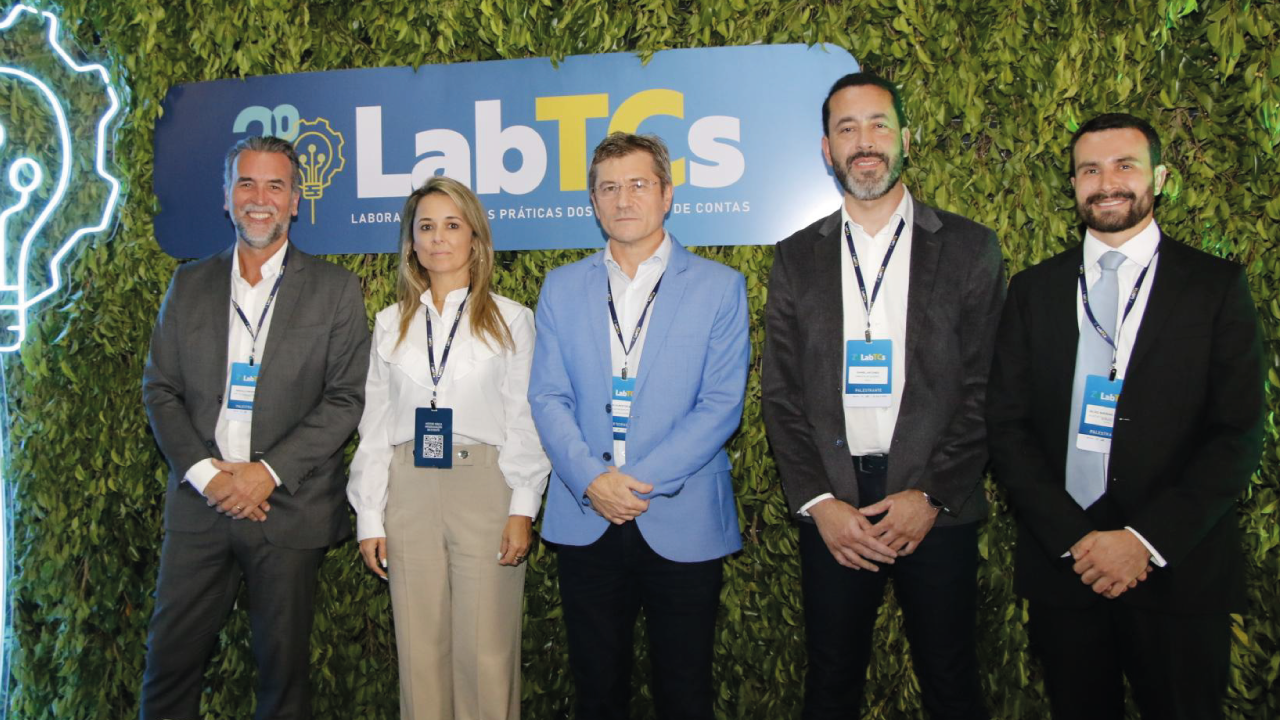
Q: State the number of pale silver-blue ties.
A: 1